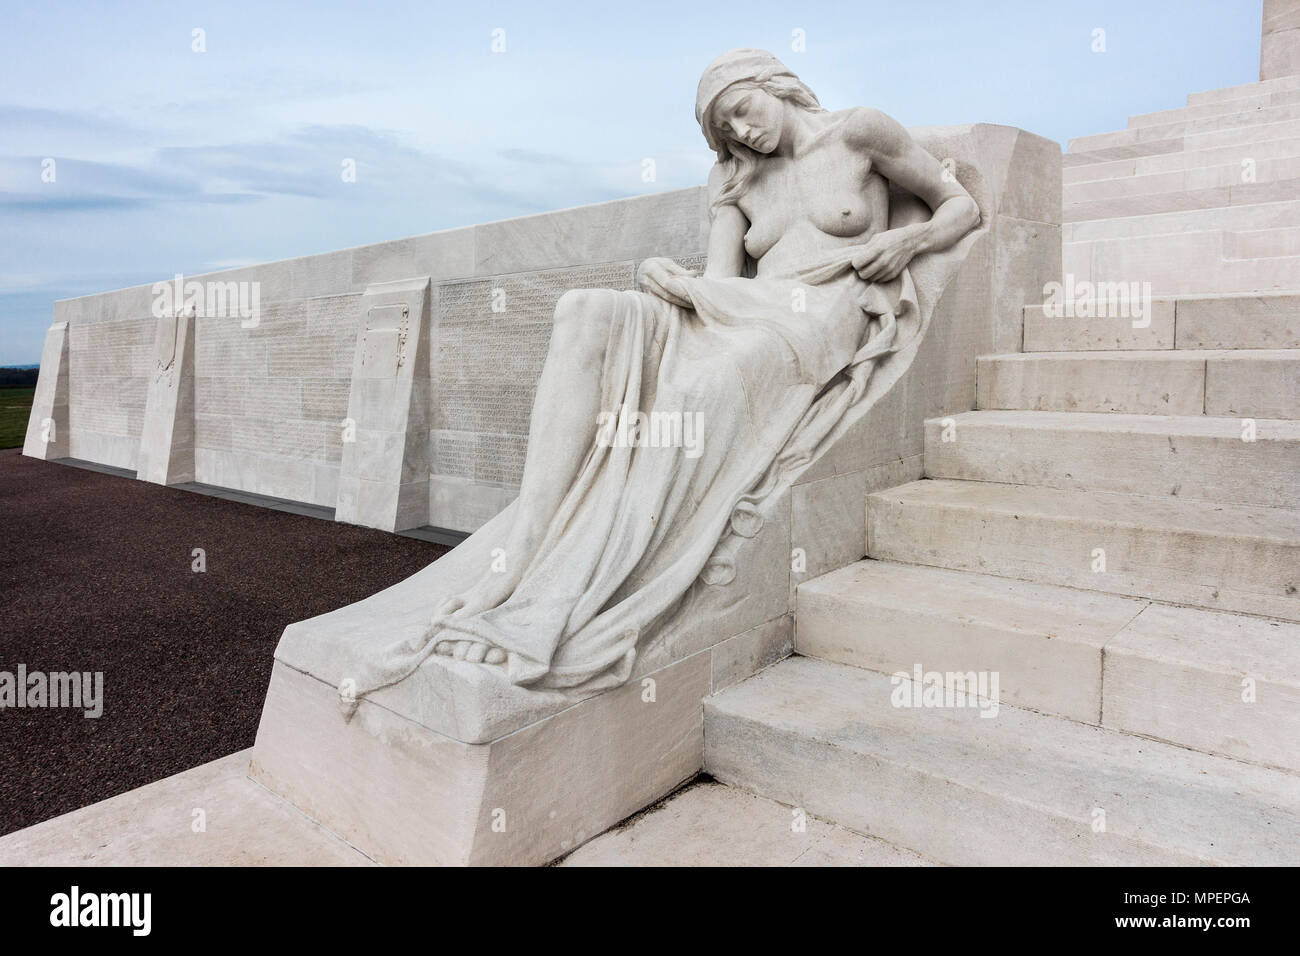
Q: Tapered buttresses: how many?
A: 3